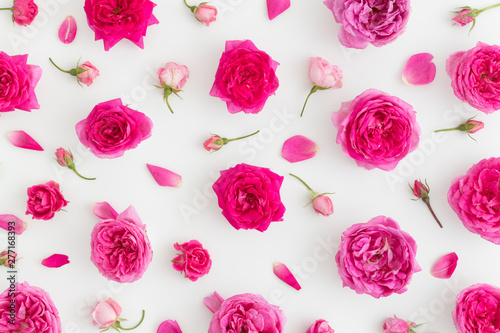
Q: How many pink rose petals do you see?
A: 11